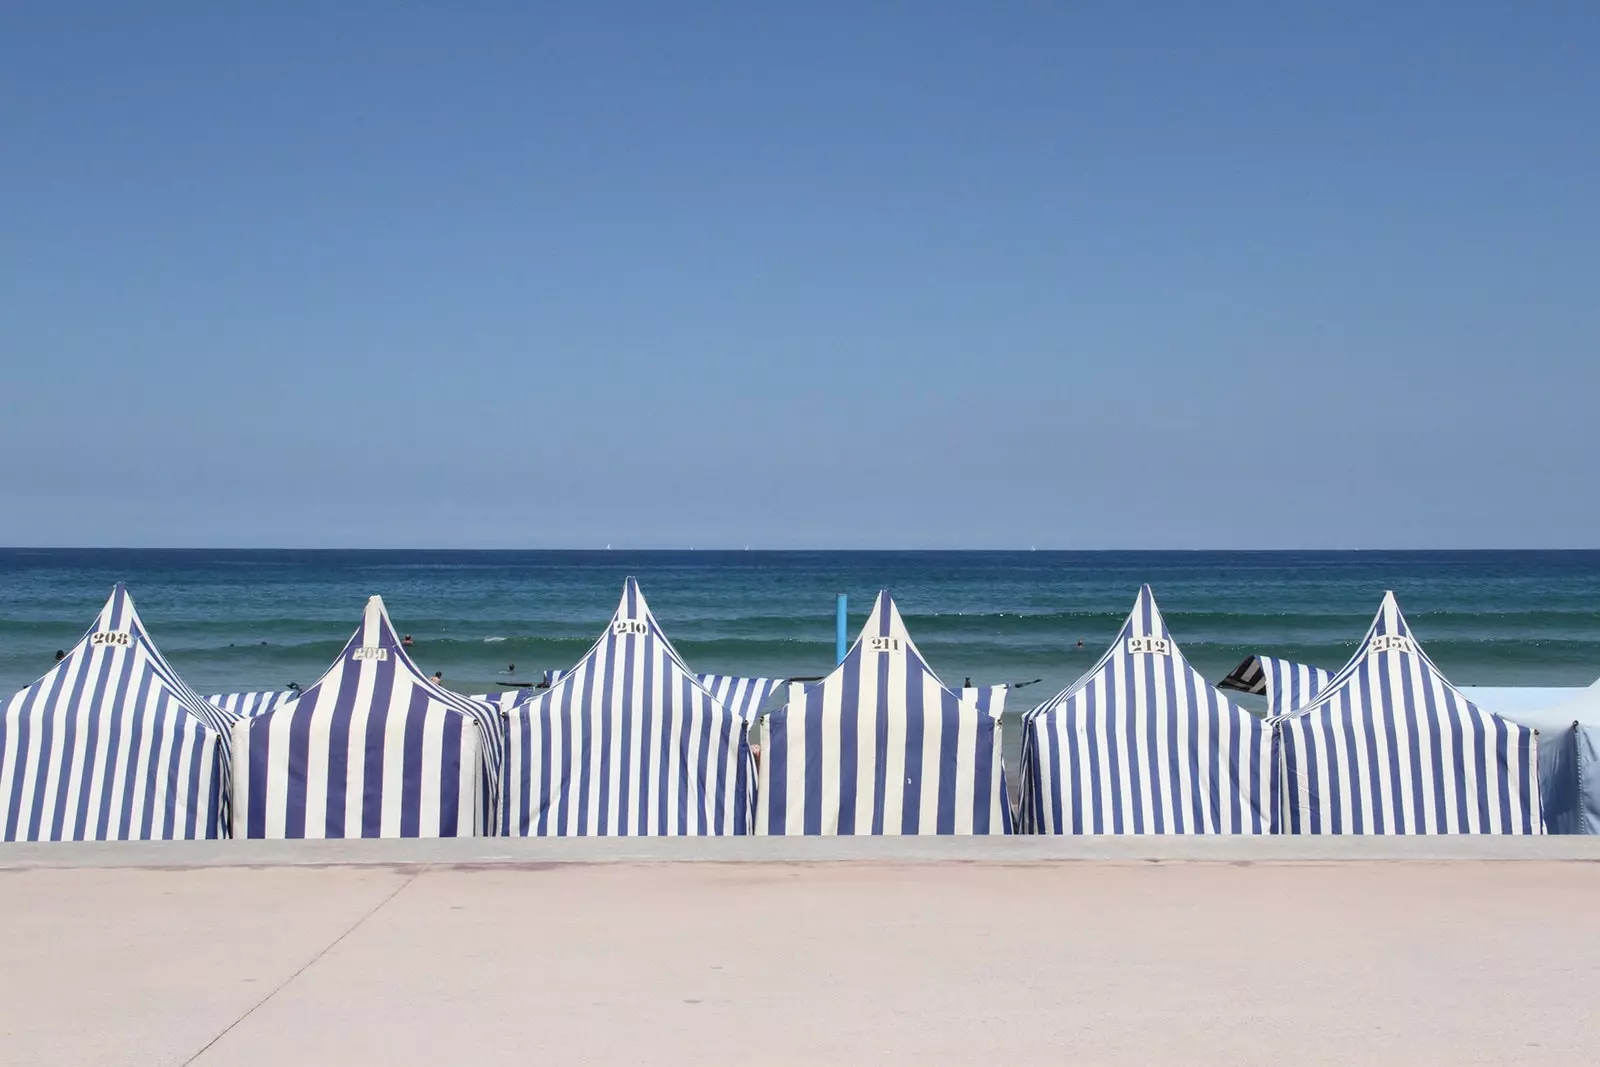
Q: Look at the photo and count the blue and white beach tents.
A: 6